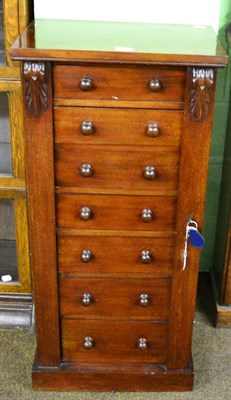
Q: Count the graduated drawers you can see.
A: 7